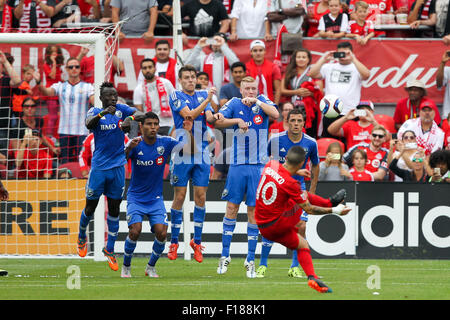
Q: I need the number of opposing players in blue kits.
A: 5